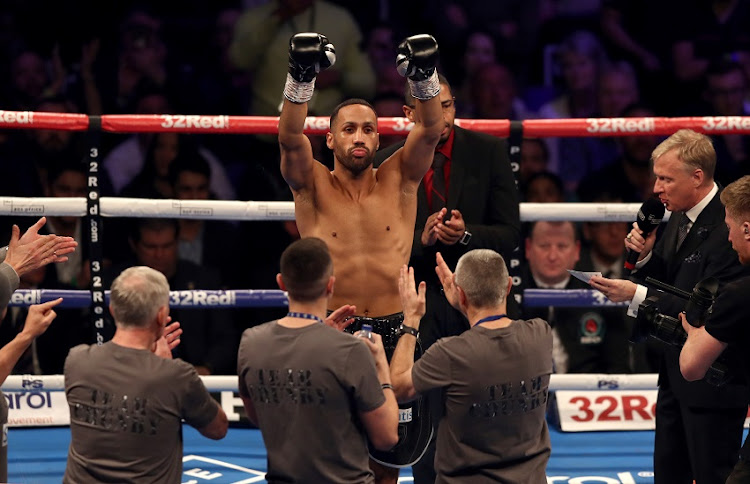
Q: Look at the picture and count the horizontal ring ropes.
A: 4